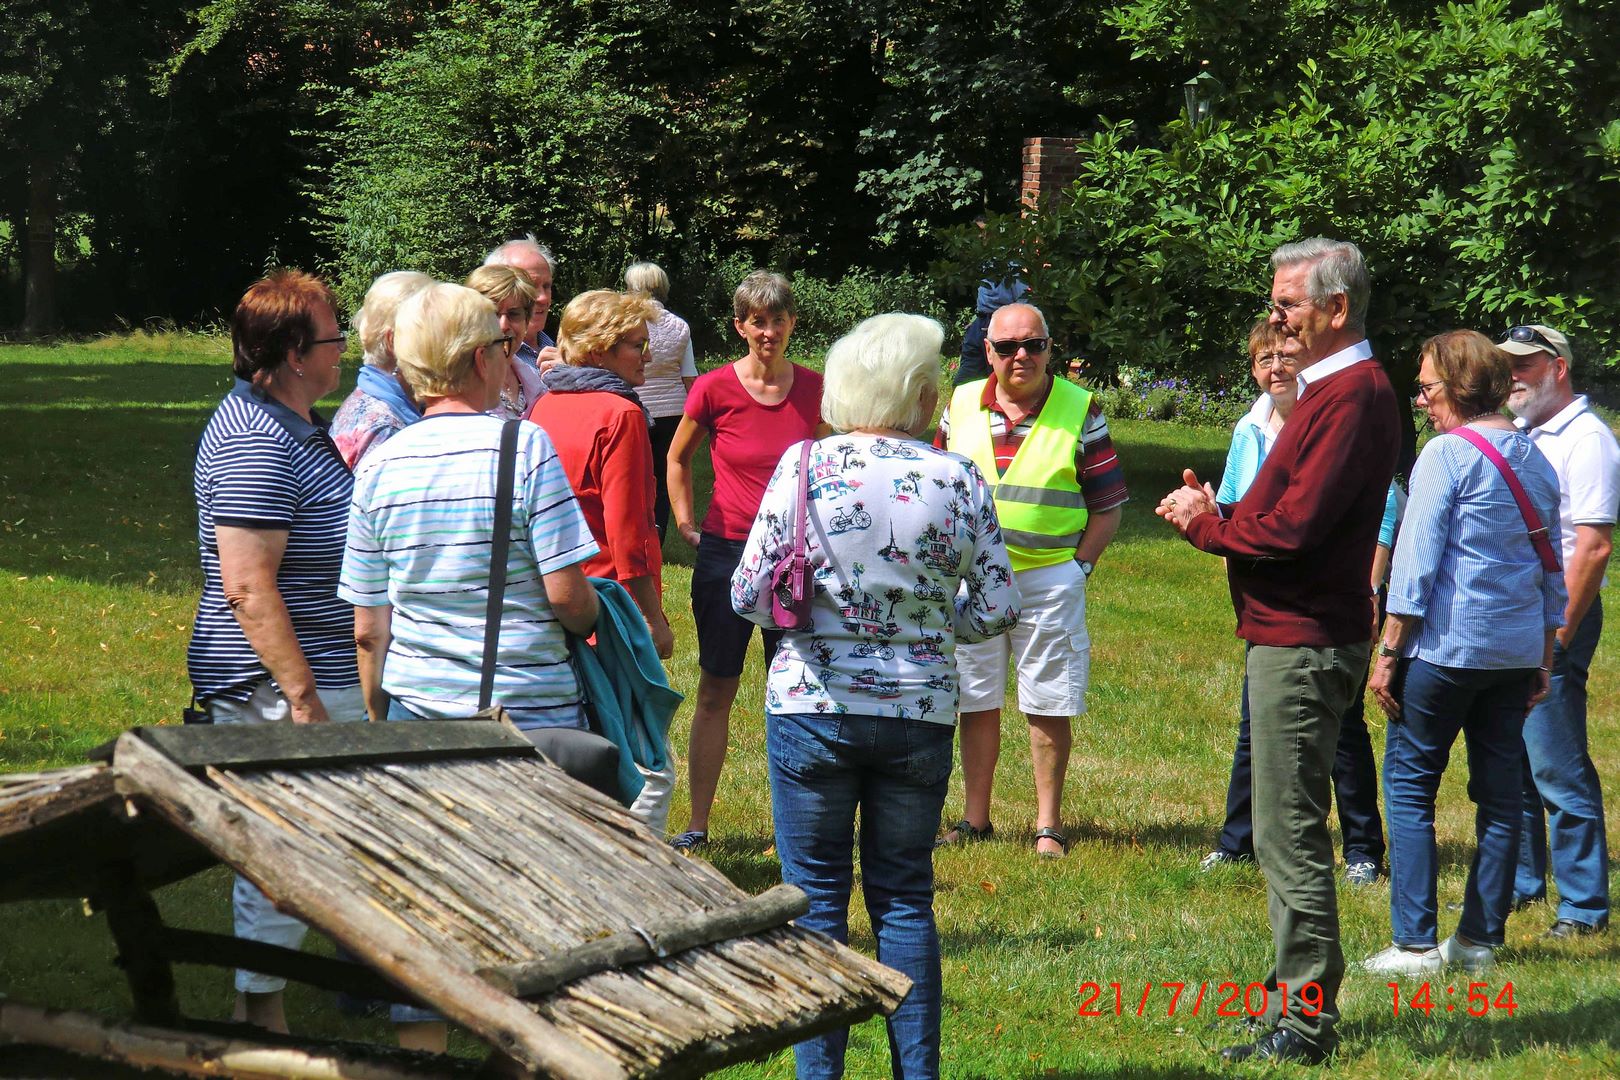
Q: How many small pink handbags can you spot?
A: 1